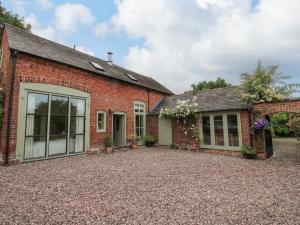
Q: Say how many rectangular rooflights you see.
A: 2